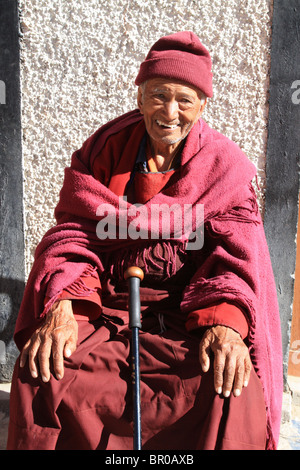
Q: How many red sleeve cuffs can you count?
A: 2